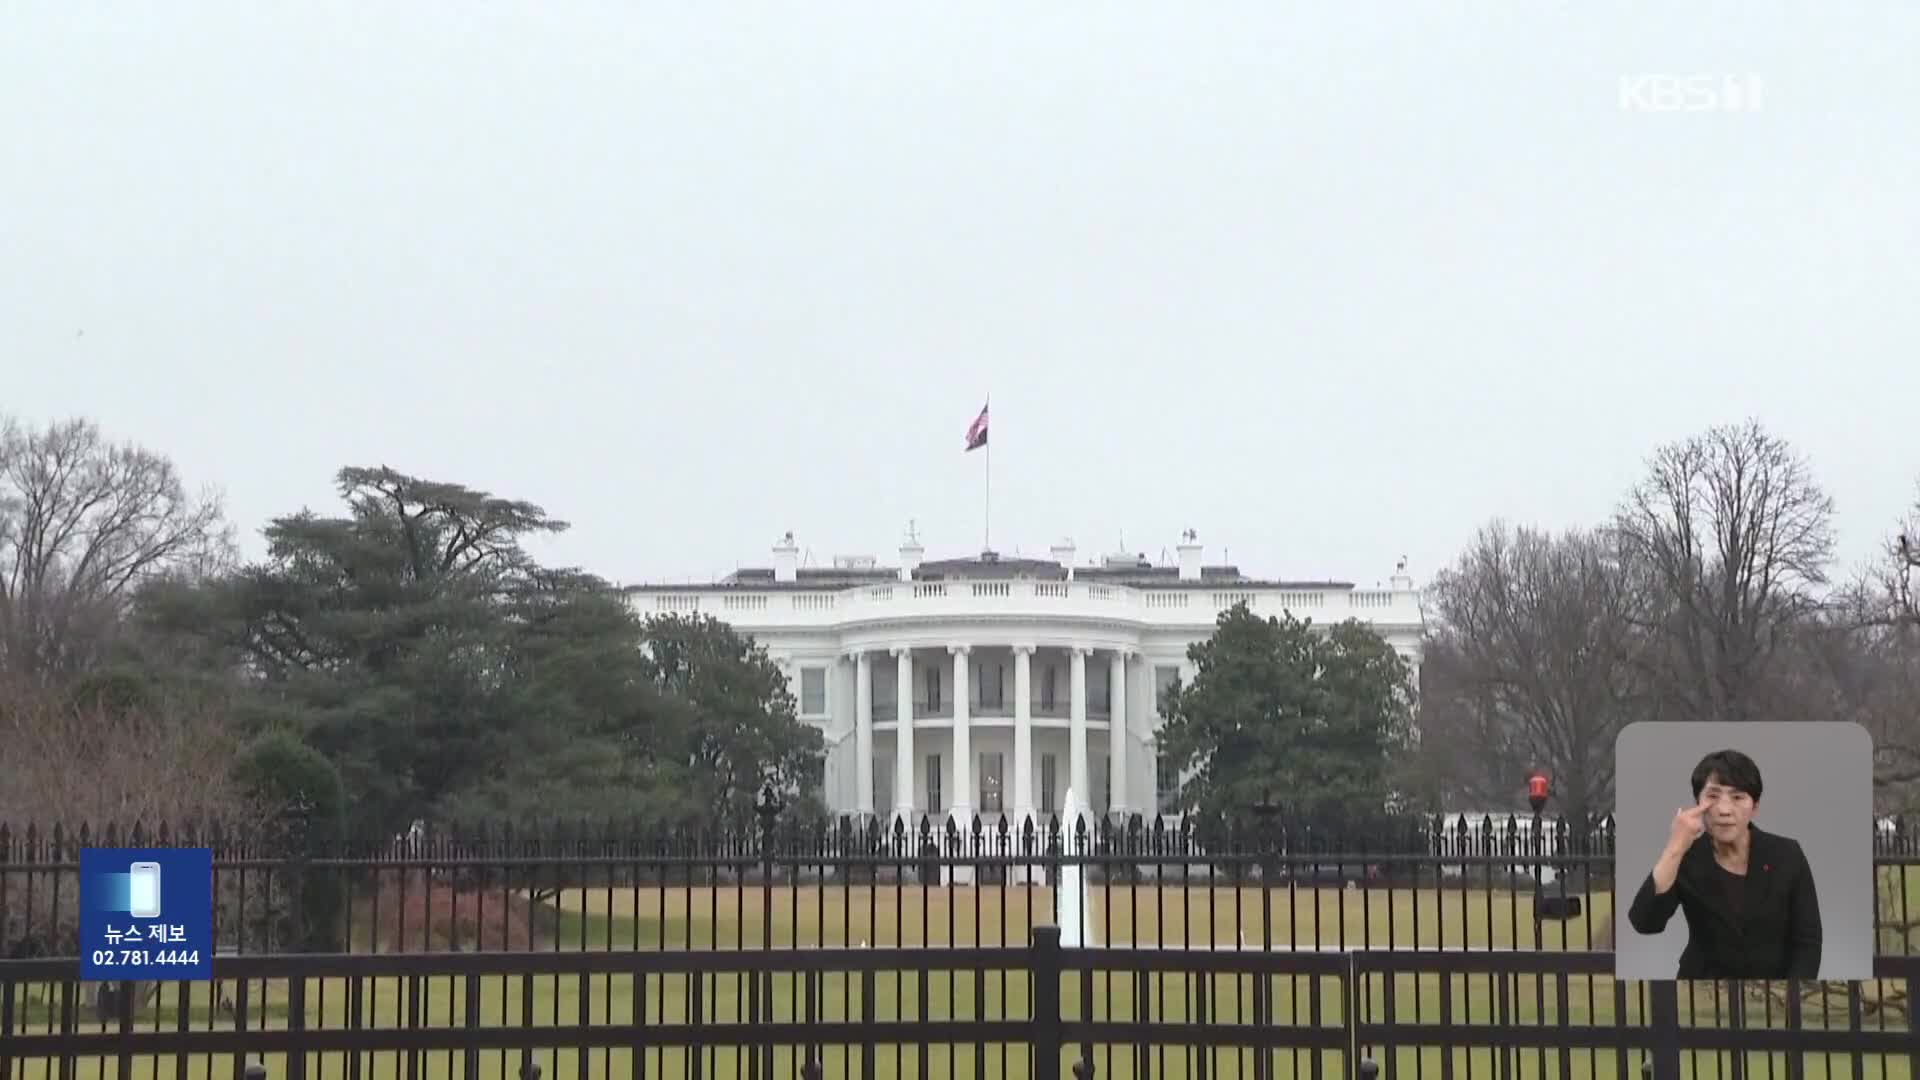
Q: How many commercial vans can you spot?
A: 0